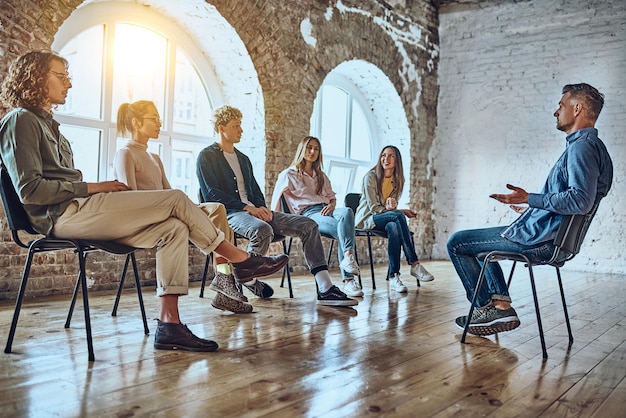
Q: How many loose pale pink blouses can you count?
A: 1